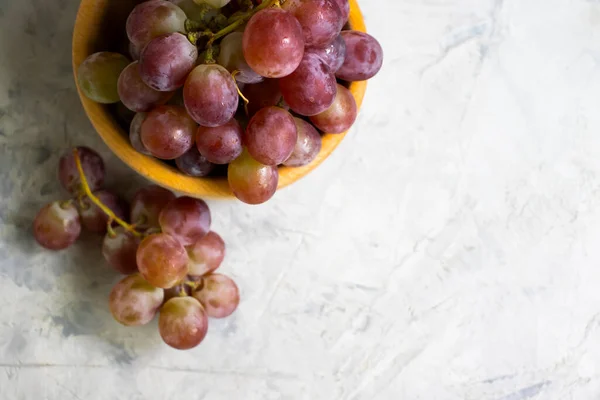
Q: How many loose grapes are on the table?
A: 11